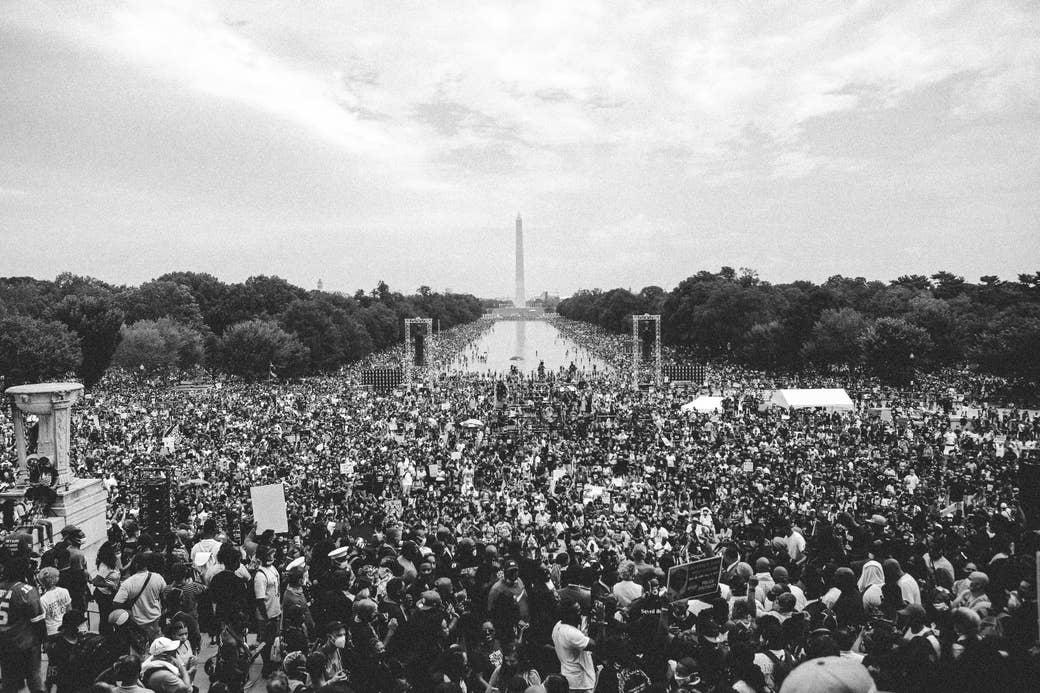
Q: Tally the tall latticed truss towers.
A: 2